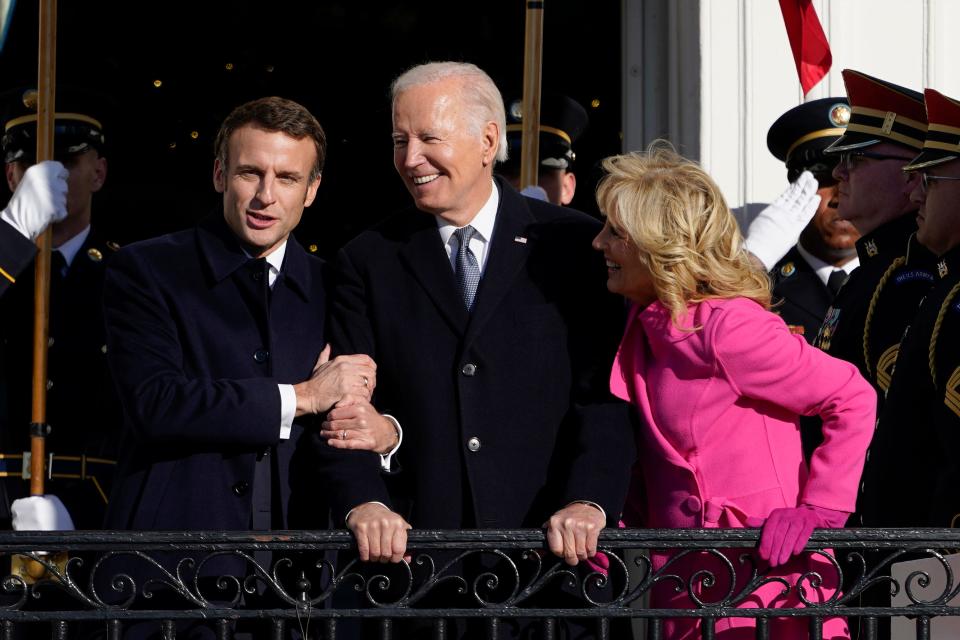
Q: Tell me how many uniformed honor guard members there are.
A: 5